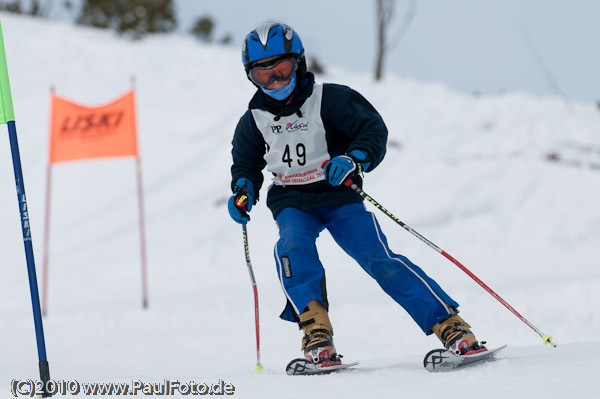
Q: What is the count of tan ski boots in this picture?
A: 2